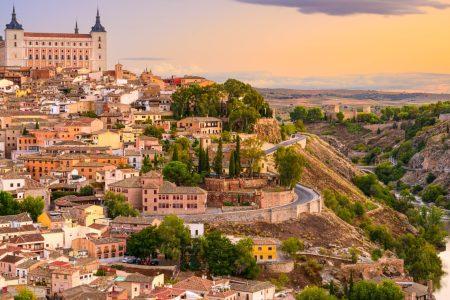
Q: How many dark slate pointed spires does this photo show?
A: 3